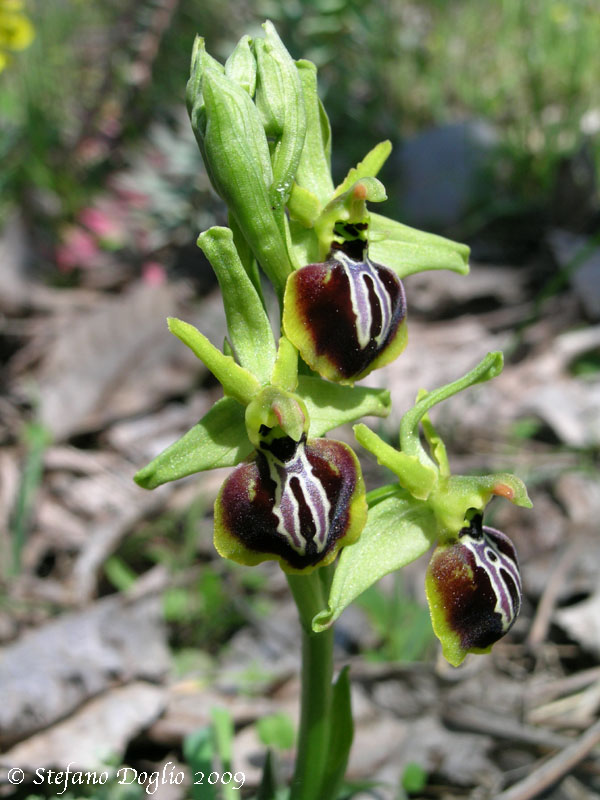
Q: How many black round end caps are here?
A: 3